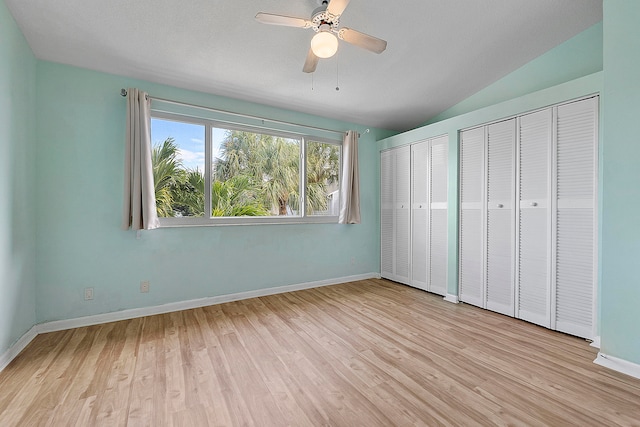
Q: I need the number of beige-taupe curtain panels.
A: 2